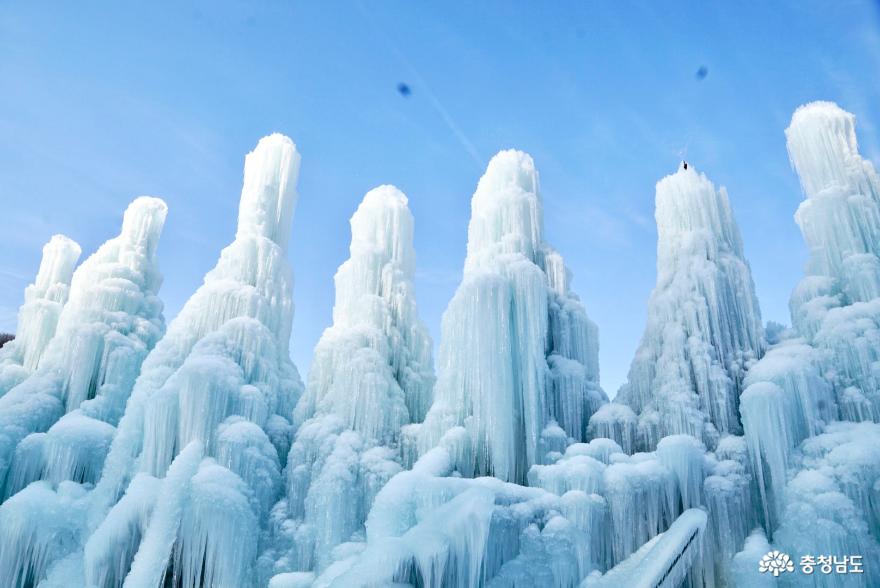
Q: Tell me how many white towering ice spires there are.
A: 7